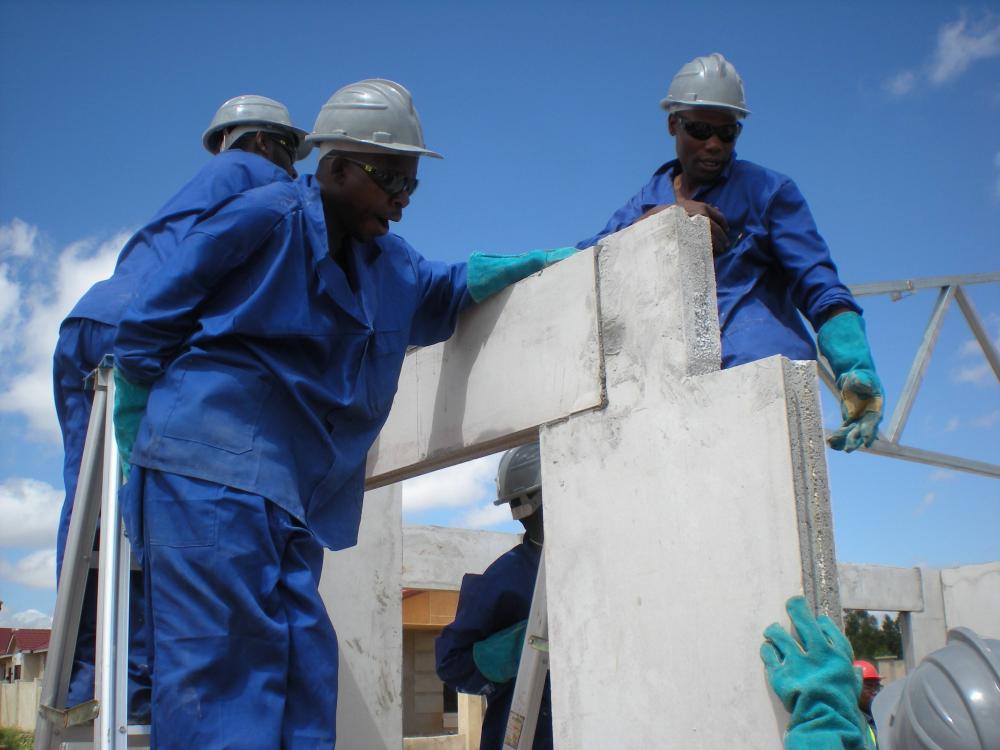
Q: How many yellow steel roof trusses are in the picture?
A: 0